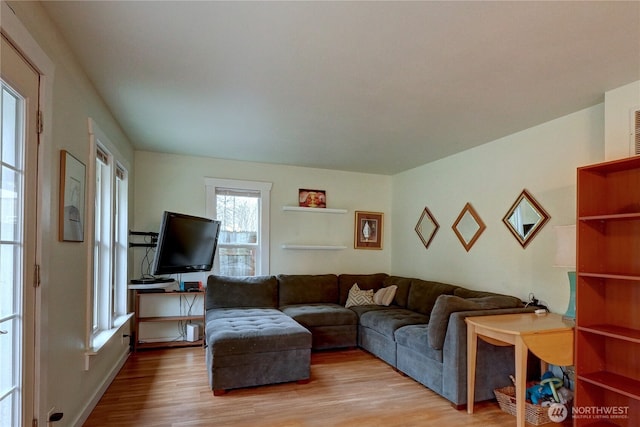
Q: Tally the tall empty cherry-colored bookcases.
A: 1